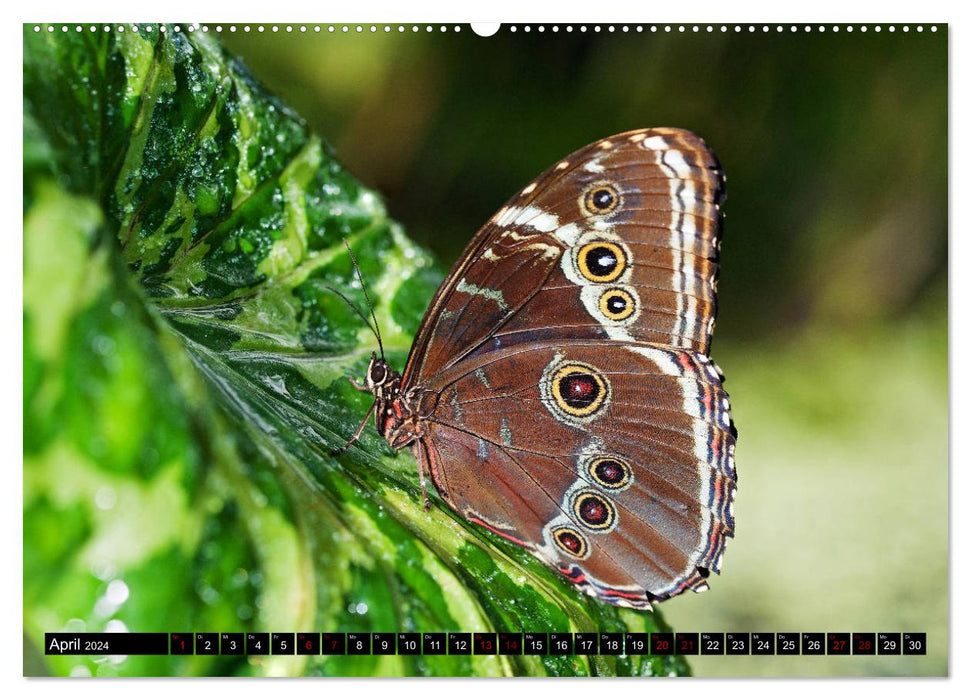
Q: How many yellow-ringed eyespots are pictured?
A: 7